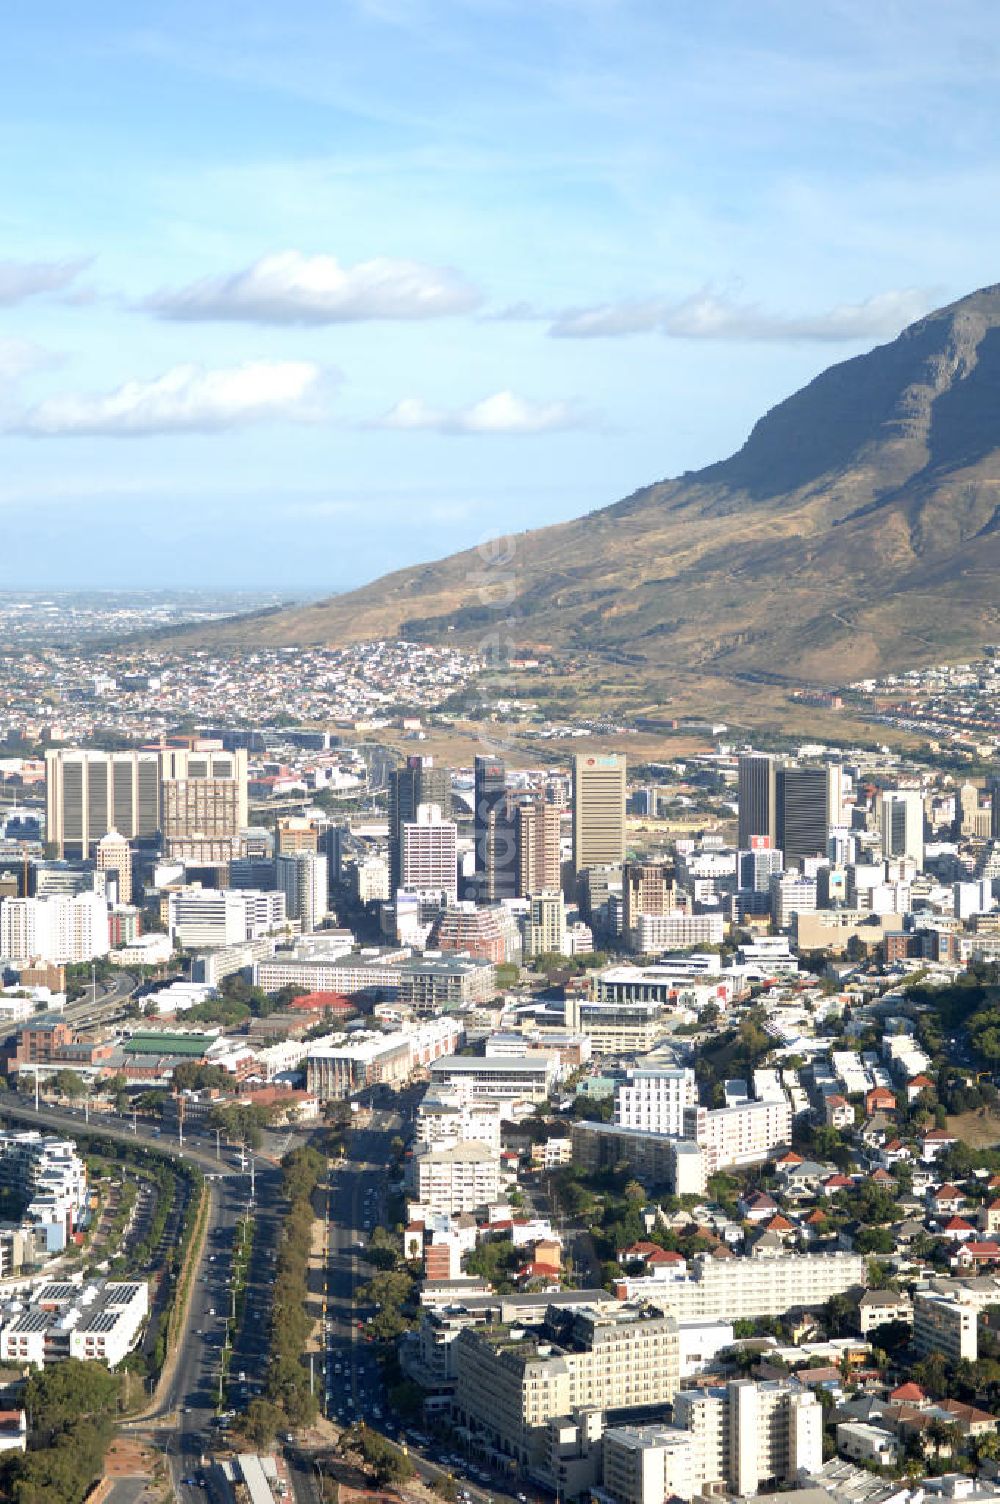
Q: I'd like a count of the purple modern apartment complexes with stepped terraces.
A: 0